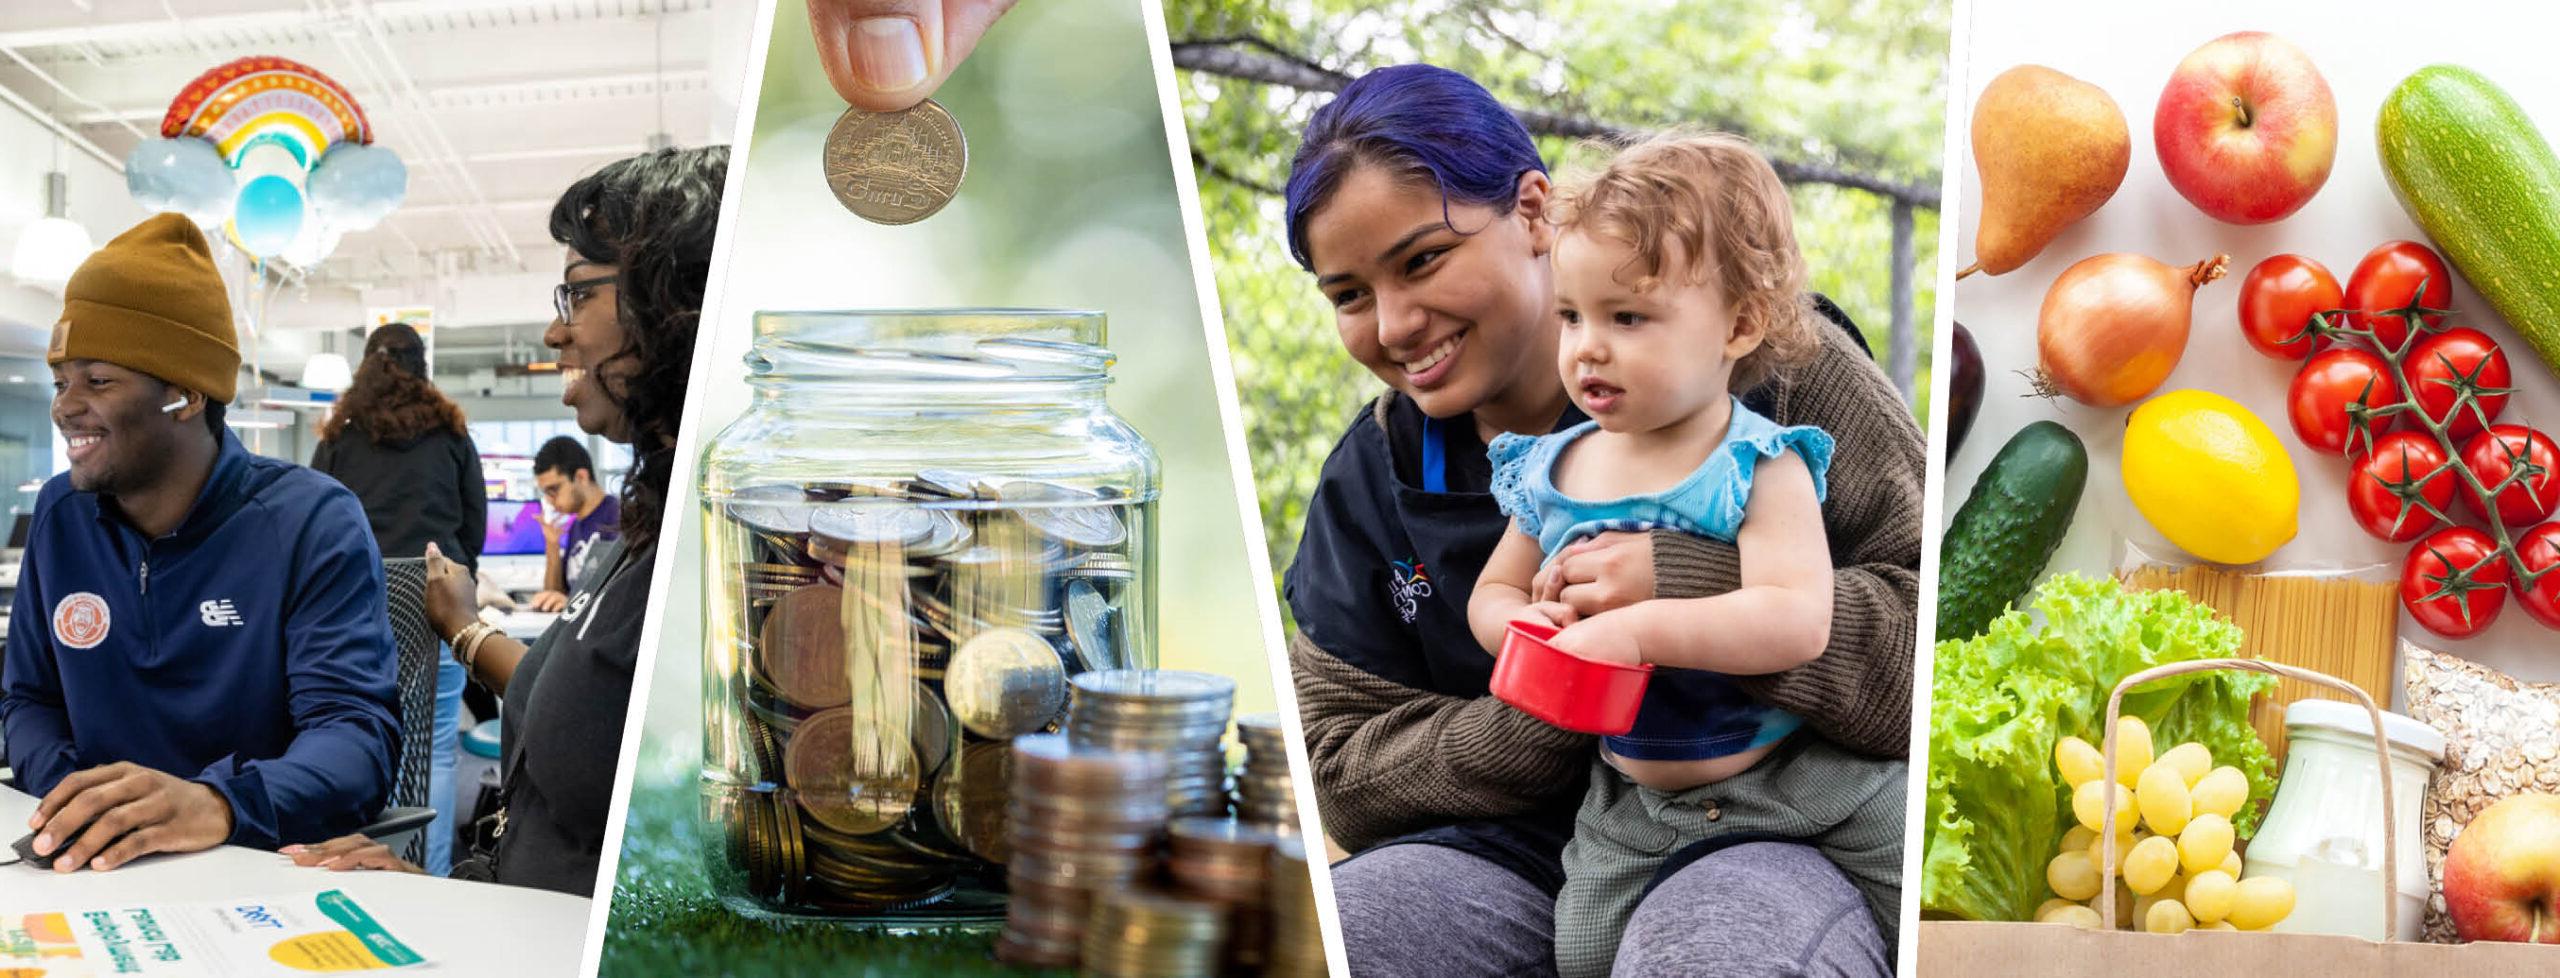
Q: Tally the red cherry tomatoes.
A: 8